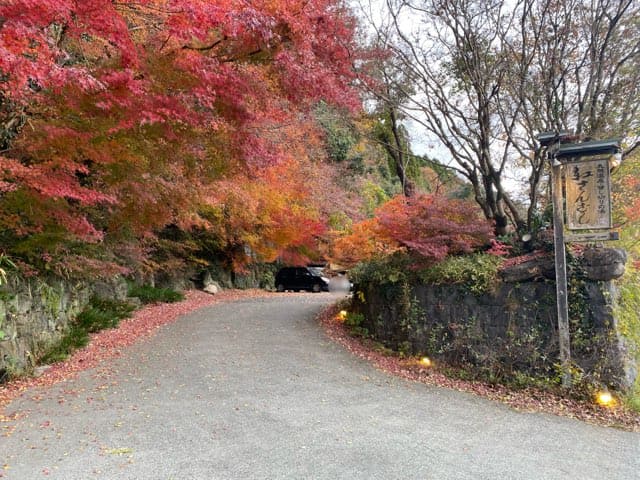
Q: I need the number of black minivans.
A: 1